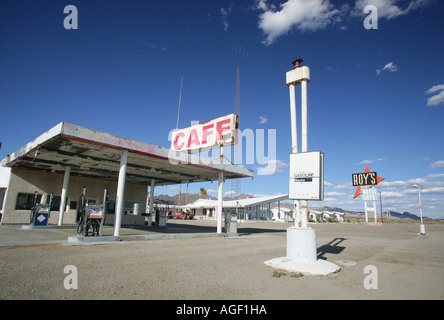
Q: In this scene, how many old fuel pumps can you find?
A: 4